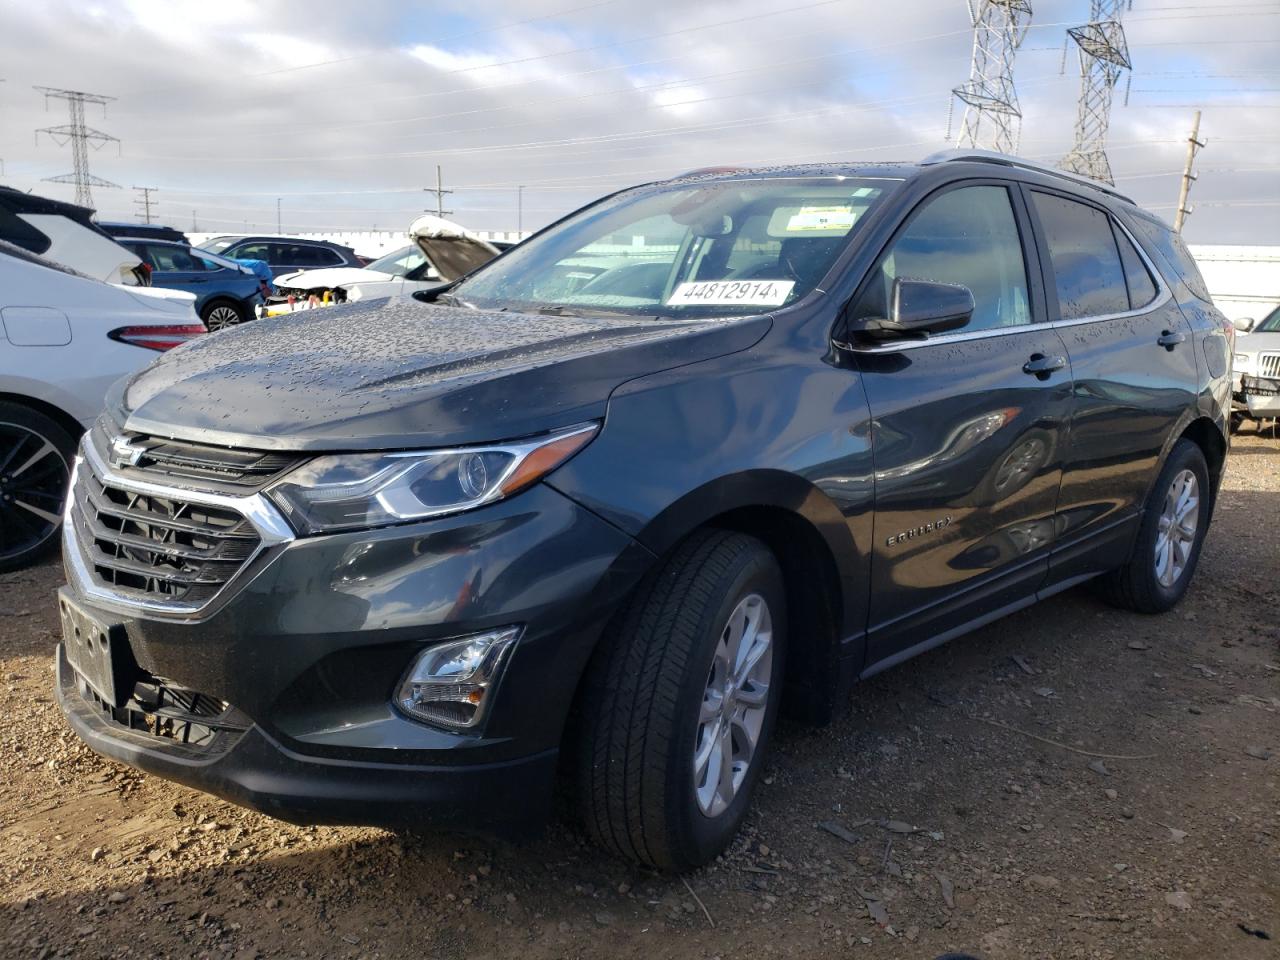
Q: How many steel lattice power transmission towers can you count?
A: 3